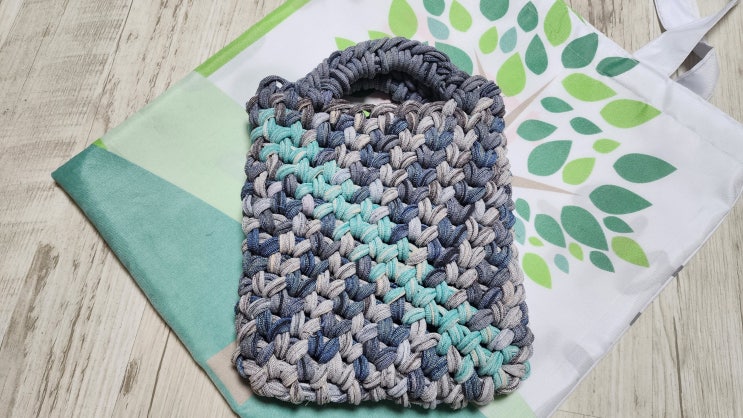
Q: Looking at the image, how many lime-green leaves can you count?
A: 15